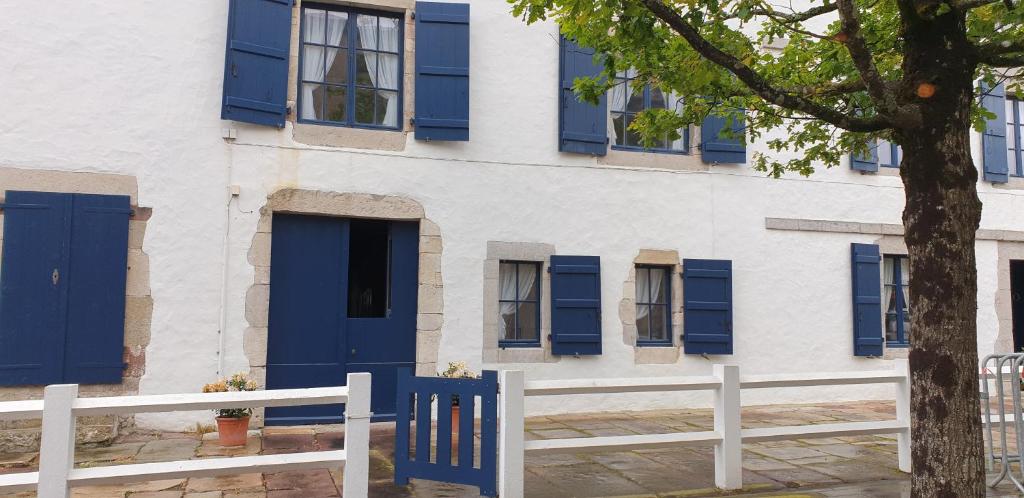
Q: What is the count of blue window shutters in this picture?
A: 11